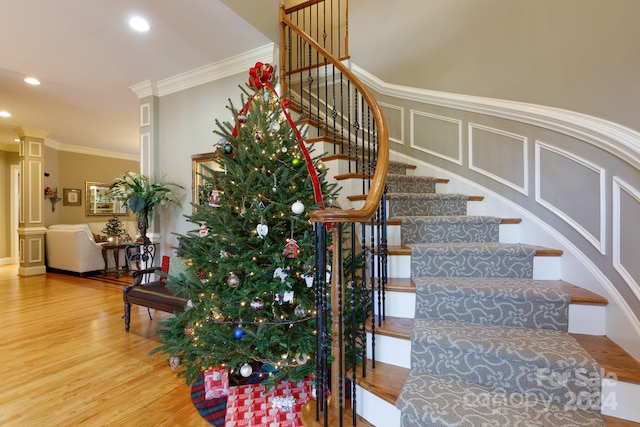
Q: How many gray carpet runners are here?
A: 1